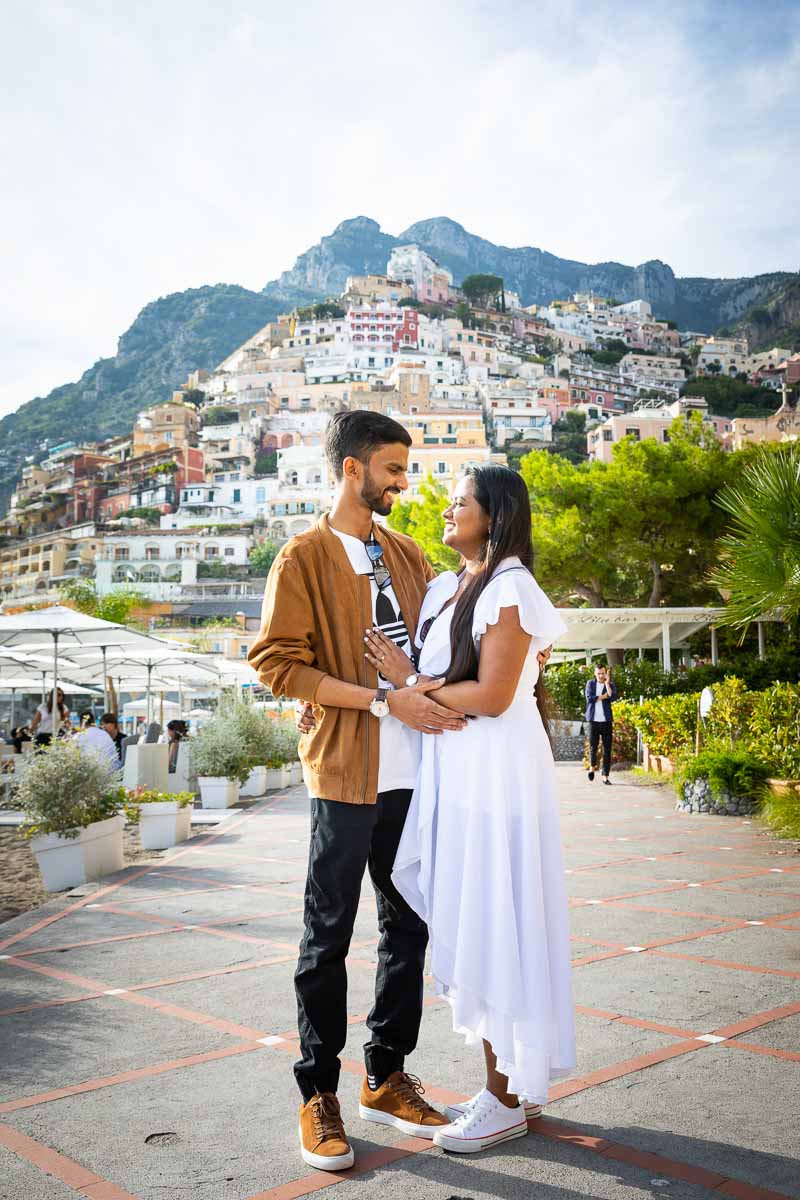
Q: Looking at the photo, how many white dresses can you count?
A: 1